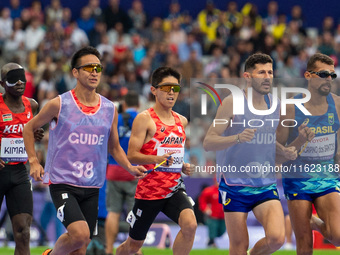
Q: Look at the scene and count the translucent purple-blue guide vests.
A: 2